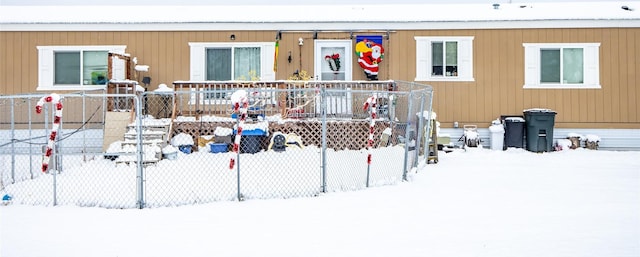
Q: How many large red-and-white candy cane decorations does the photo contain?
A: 3